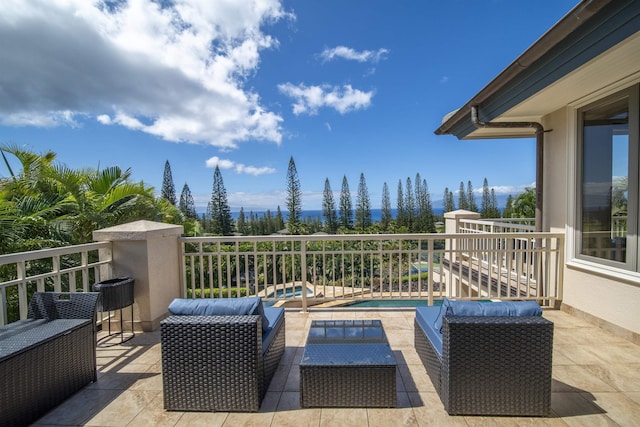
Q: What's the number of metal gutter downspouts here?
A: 1